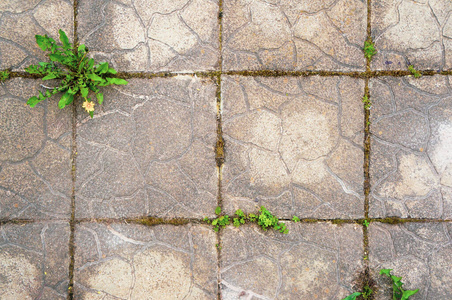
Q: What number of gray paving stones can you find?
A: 12